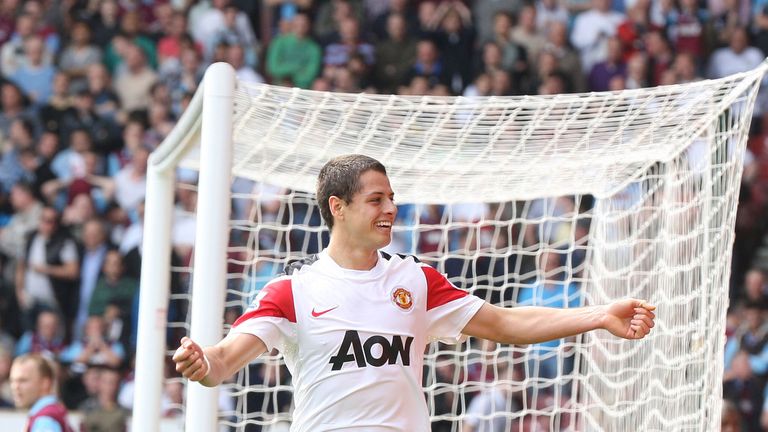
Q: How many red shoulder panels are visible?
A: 2